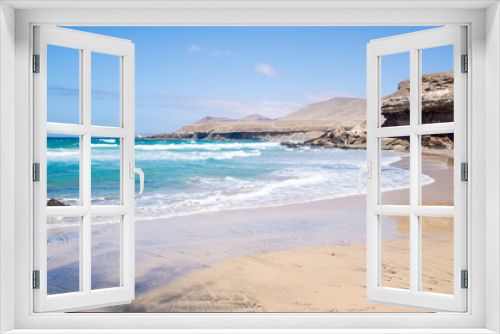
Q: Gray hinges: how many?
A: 6